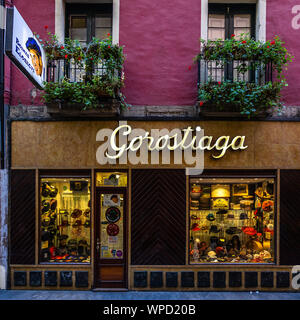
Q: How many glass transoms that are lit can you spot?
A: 1